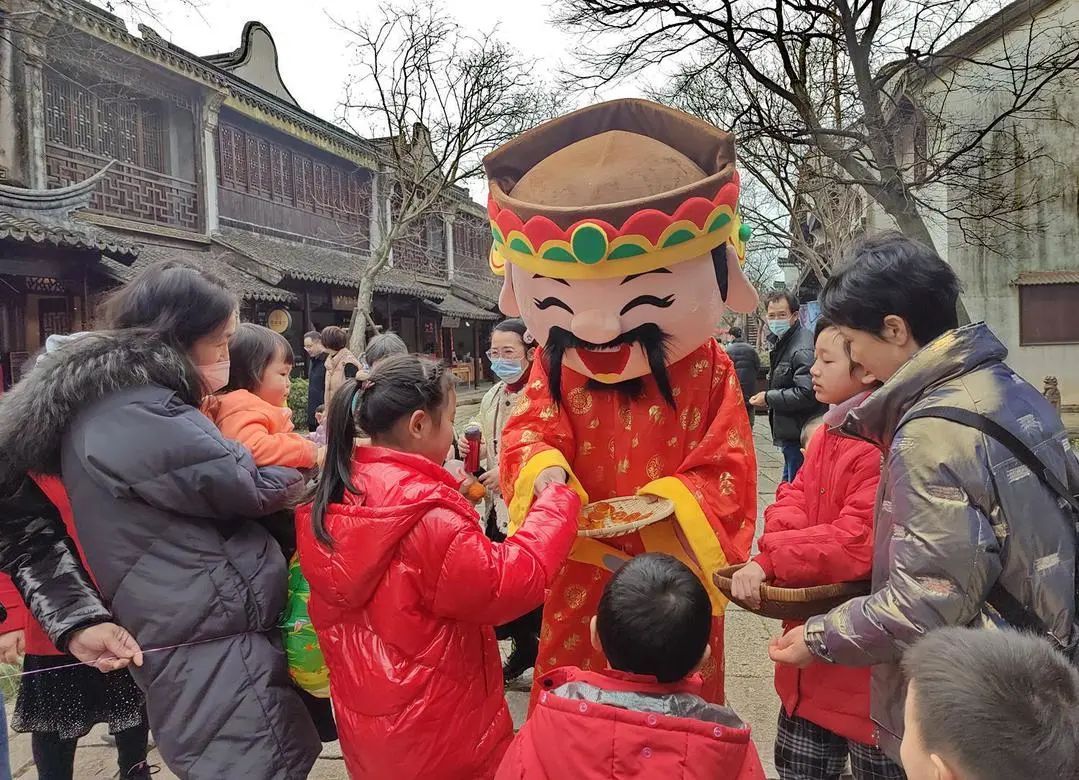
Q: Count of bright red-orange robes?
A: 1